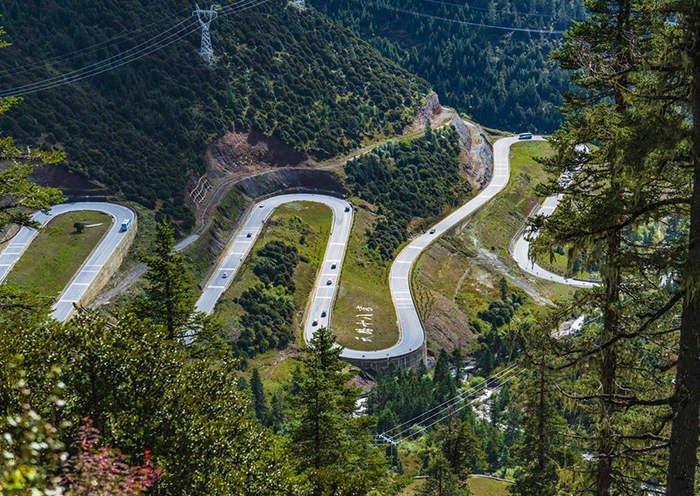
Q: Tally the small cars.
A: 9